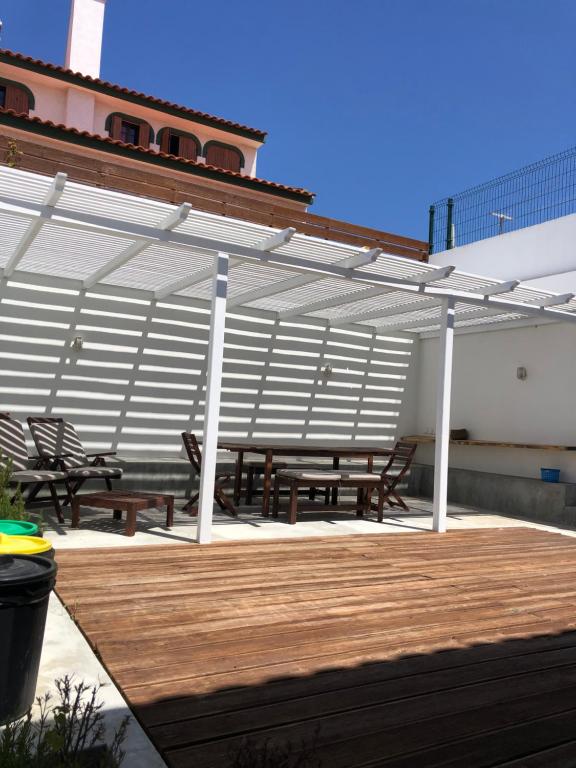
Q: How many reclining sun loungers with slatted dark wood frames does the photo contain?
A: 2